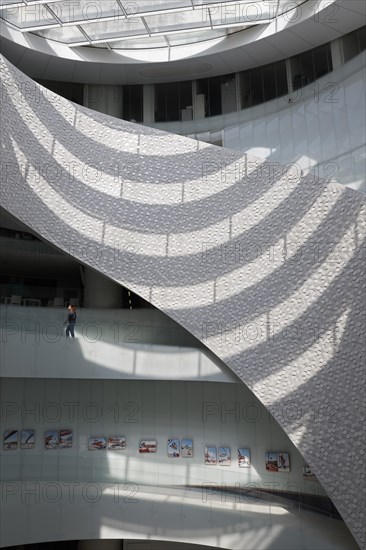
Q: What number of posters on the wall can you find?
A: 15